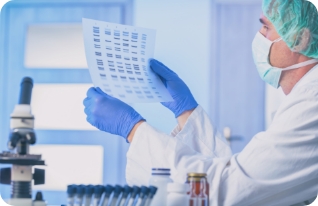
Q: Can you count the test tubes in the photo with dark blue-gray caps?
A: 10